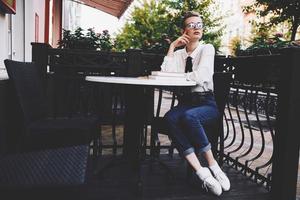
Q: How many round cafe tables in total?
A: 1